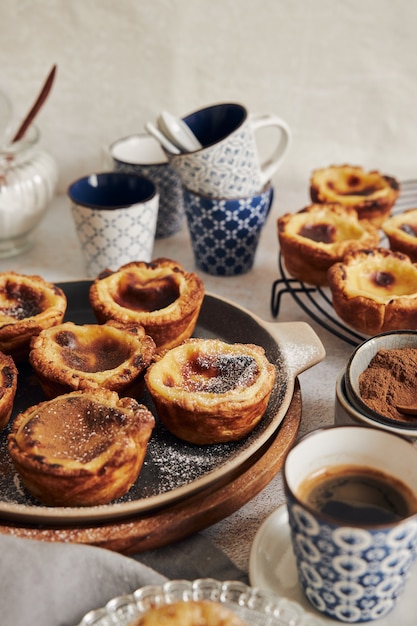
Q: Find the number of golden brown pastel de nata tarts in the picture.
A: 11